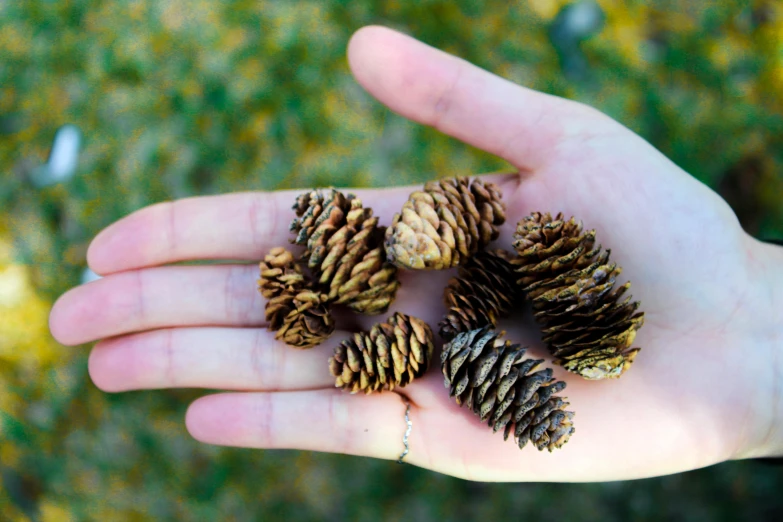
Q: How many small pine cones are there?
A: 7